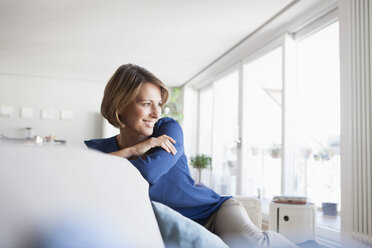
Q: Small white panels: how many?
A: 4